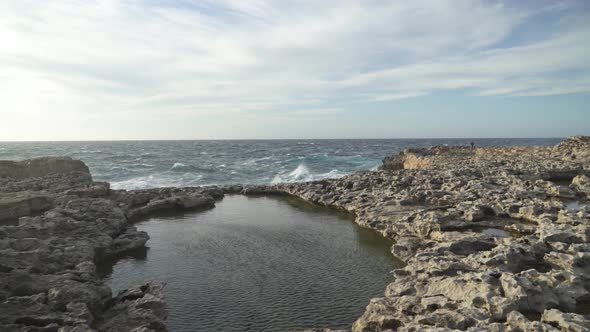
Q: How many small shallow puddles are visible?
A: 2